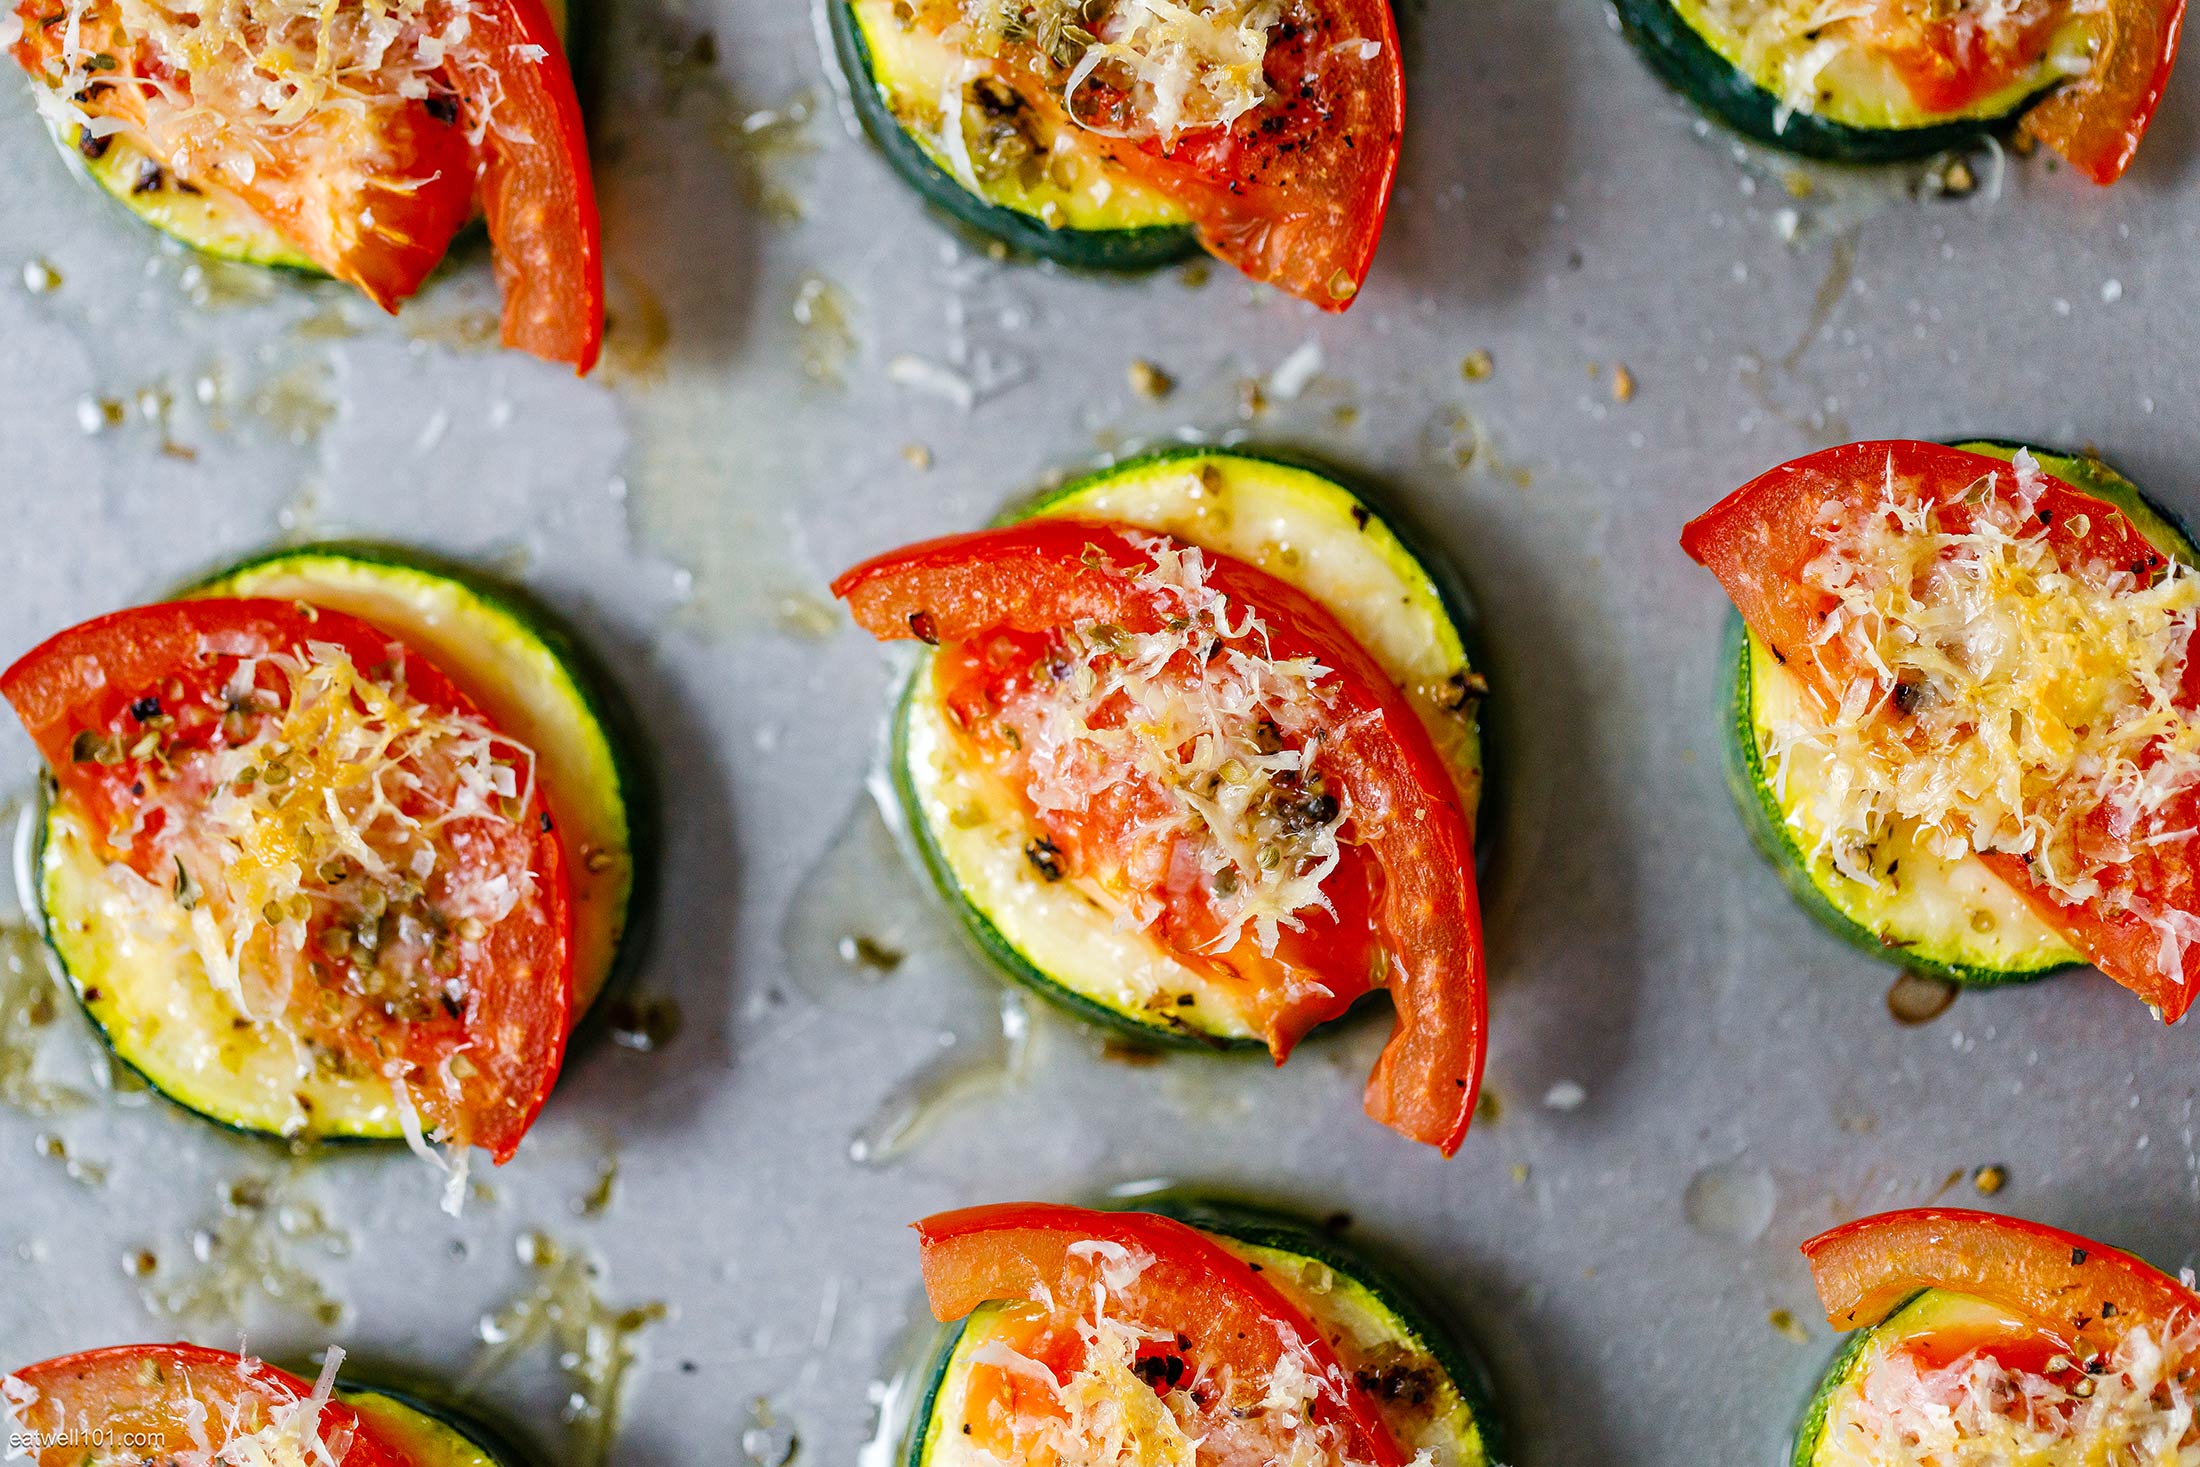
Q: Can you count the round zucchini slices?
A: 9